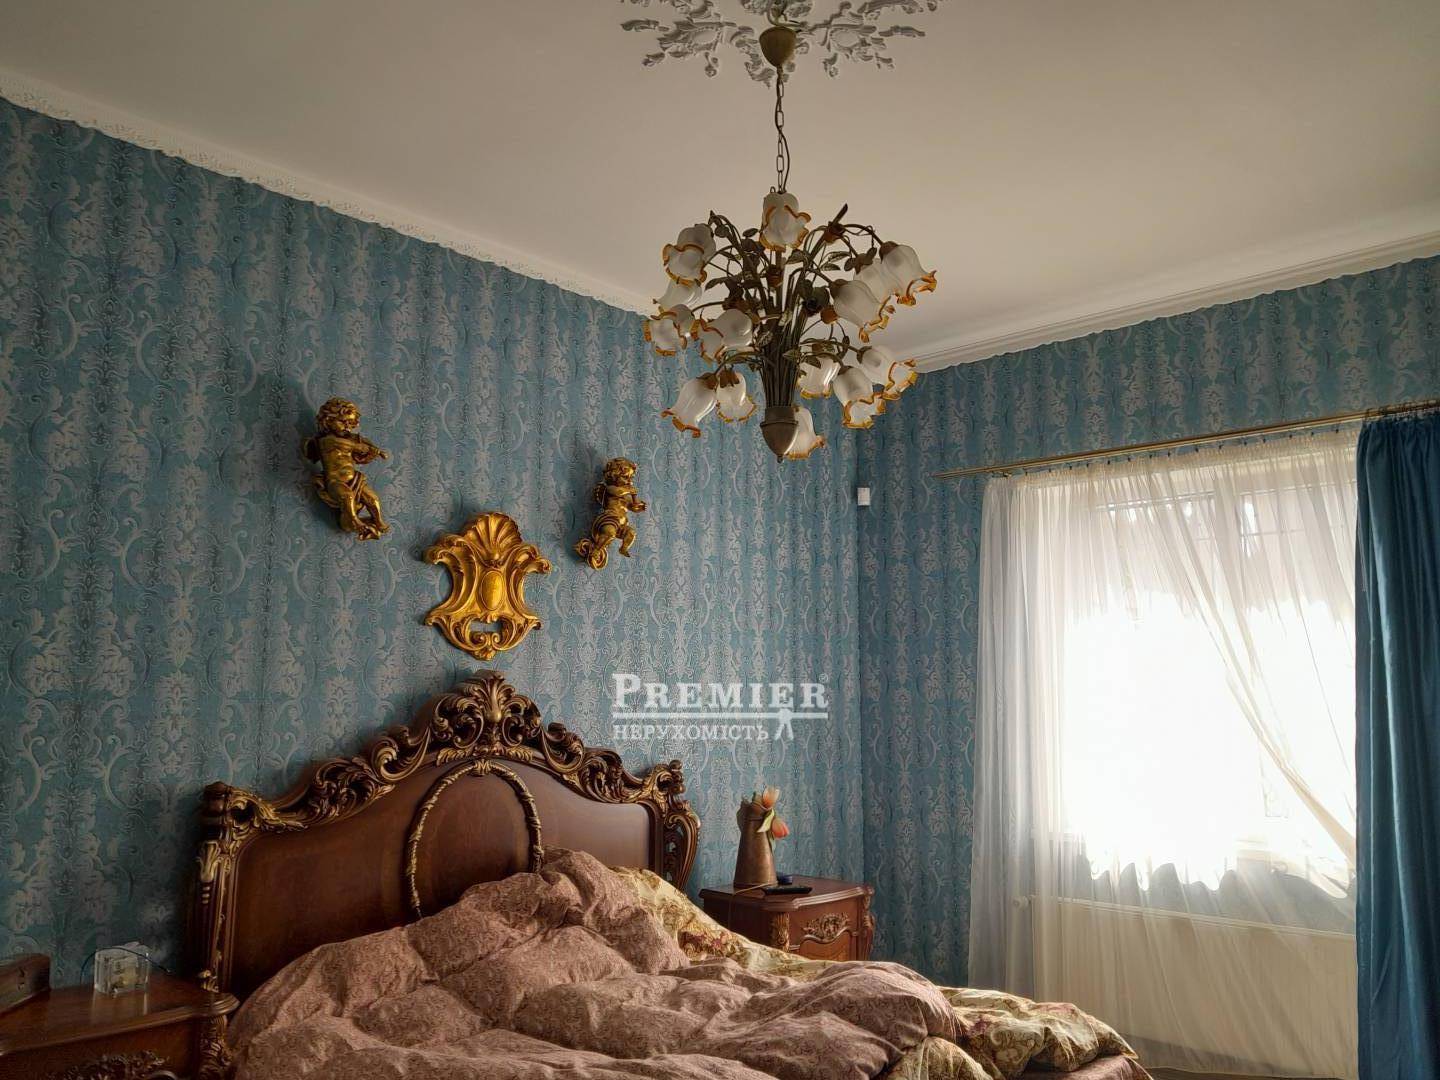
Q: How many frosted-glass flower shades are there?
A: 14